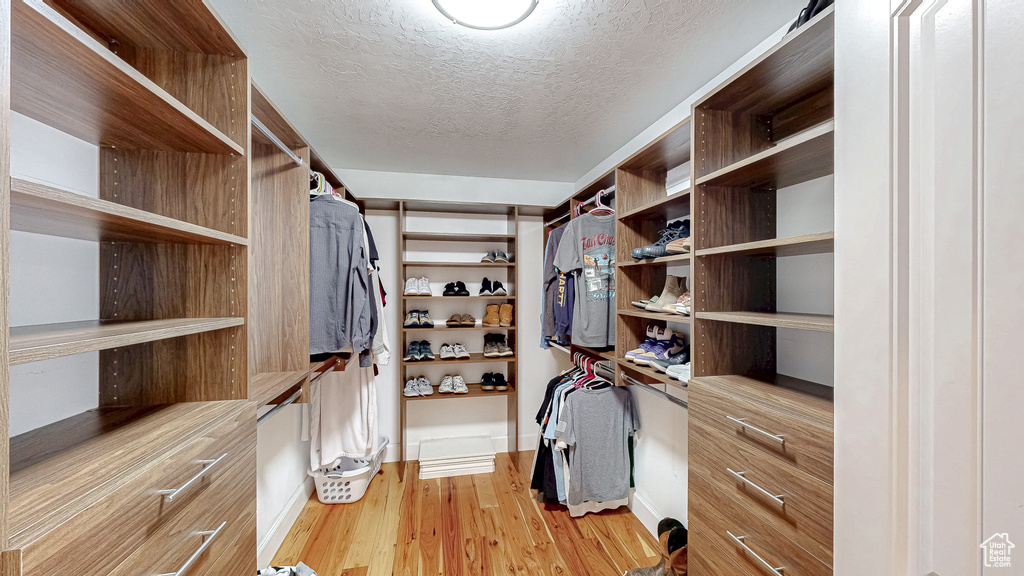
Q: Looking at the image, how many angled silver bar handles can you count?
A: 5